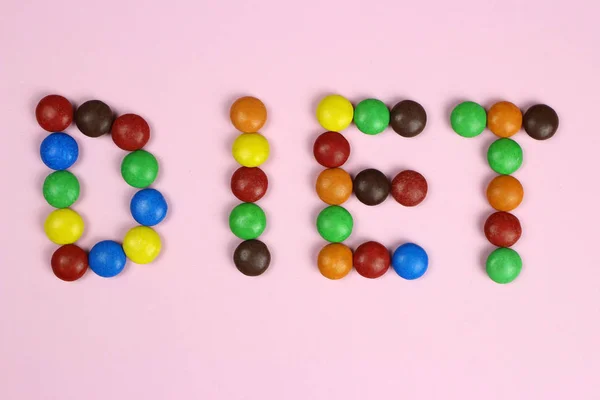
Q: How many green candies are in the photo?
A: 8